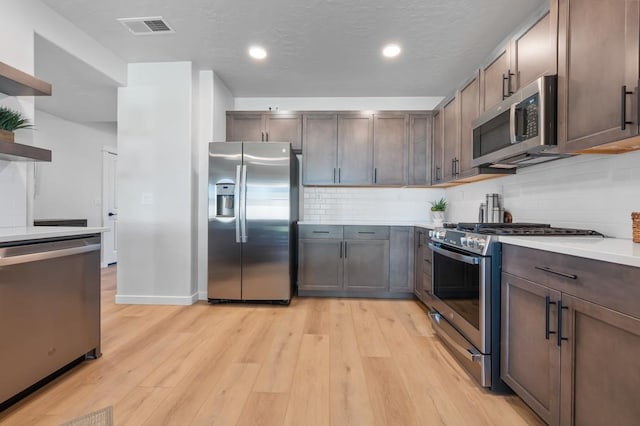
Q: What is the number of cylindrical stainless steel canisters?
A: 3